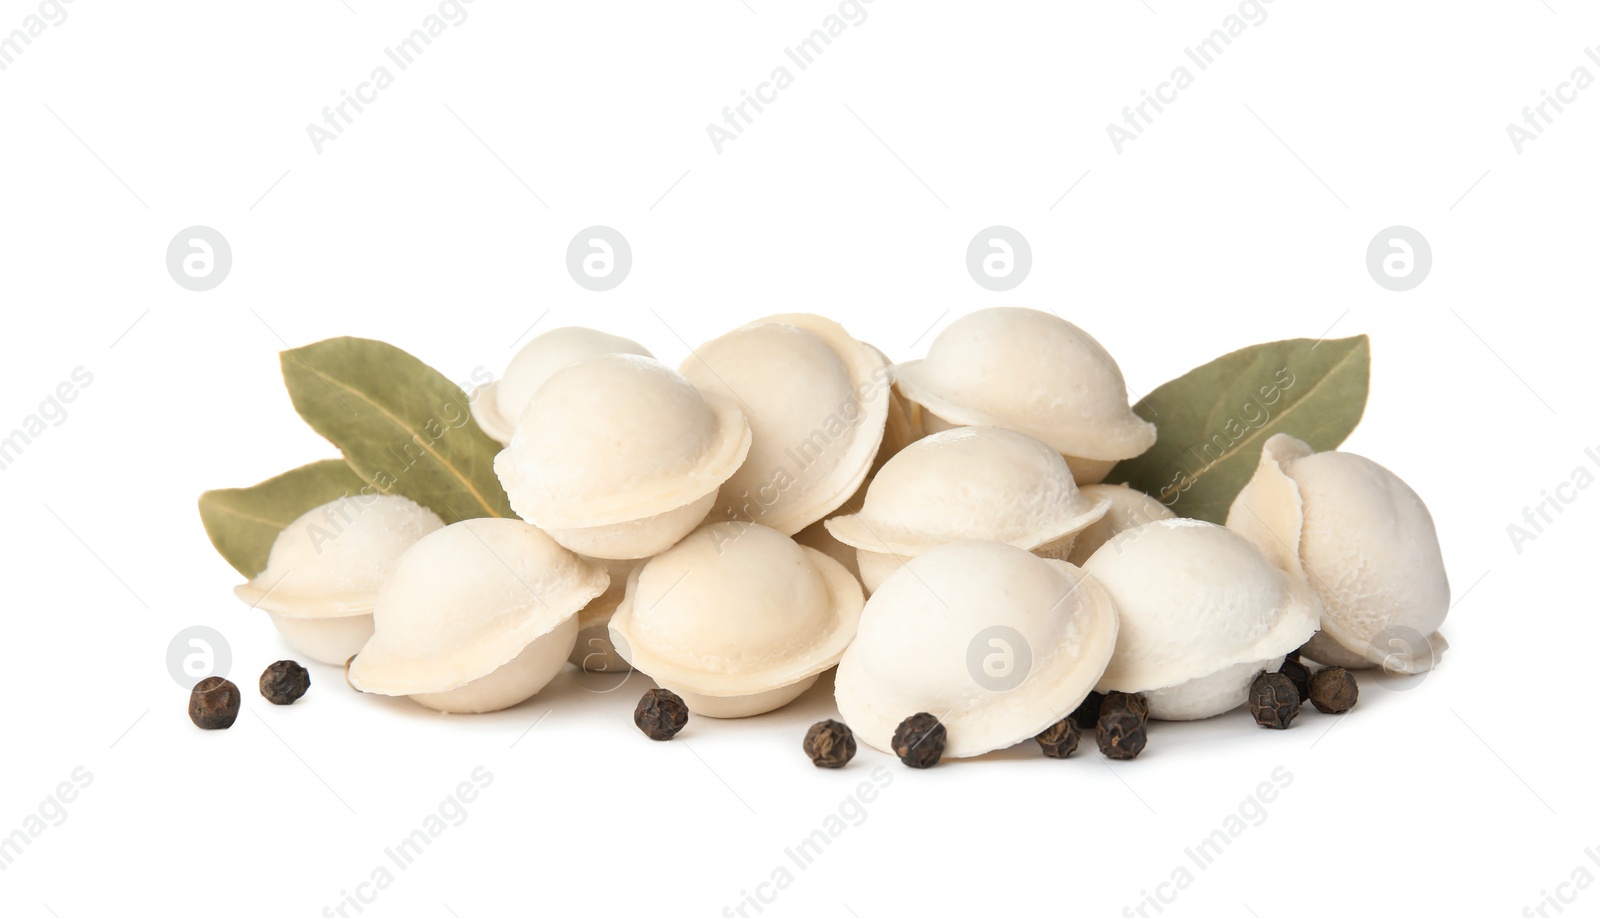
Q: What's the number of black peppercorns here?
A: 12